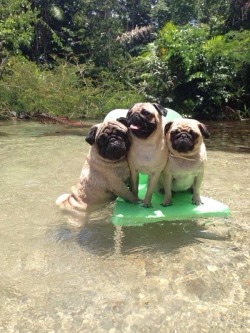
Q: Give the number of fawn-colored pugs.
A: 3